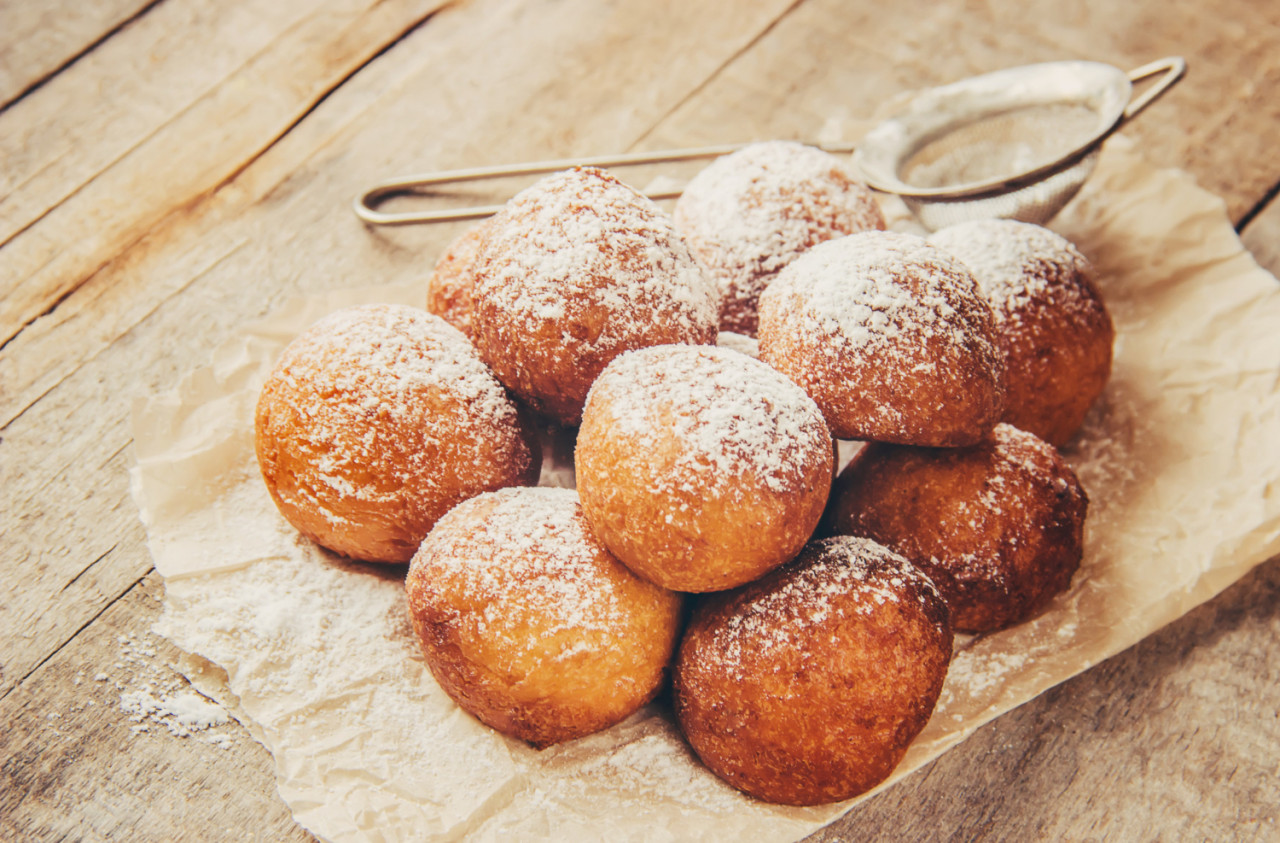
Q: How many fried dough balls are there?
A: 10